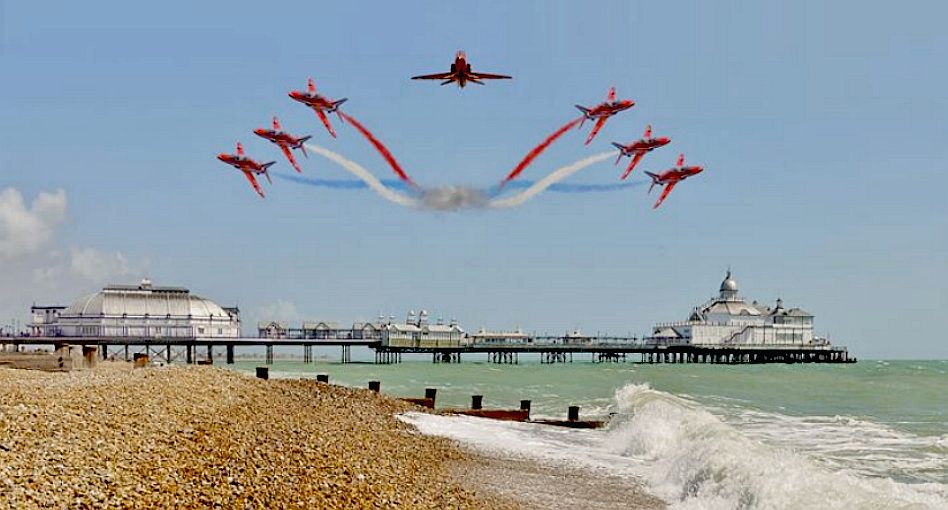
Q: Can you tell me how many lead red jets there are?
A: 1